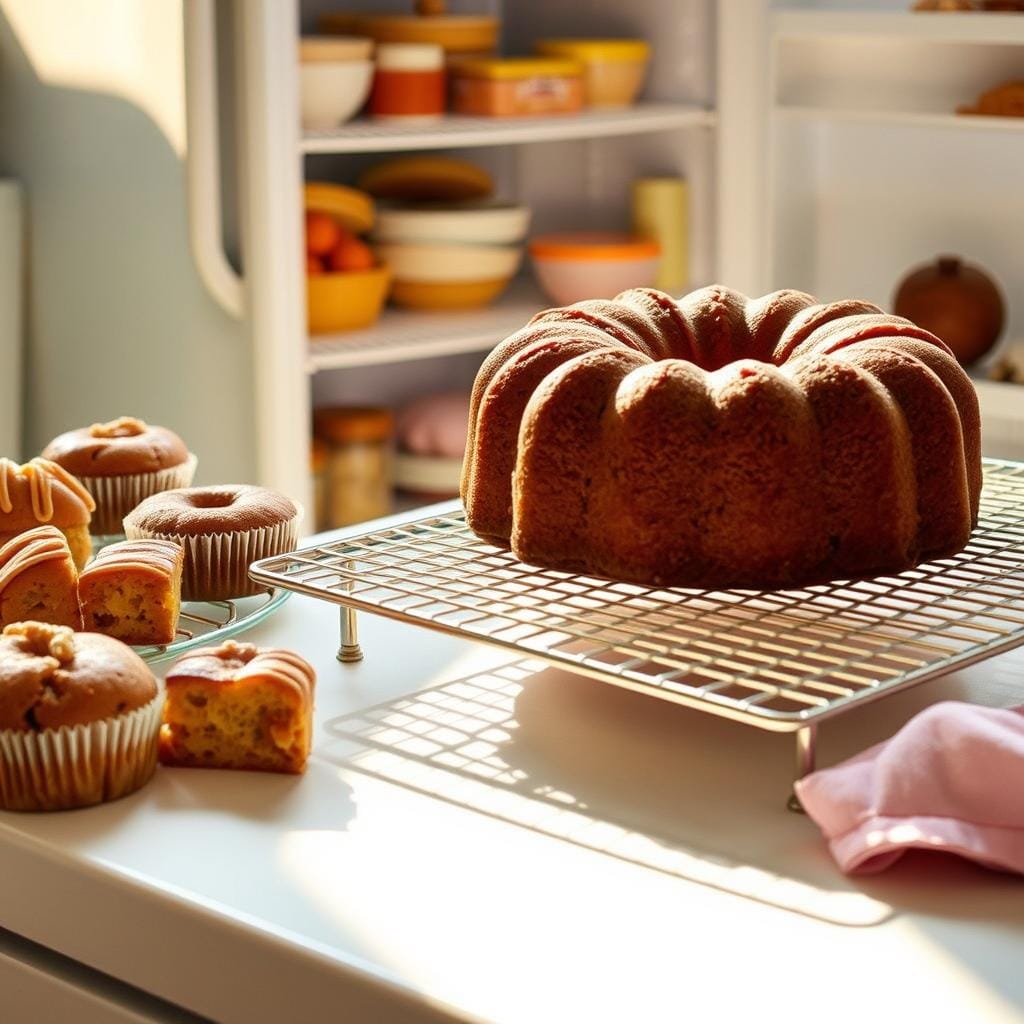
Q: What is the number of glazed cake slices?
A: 3